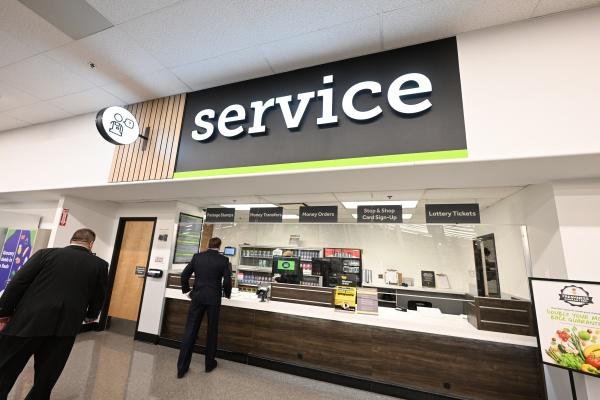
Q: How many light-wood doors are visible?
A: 1